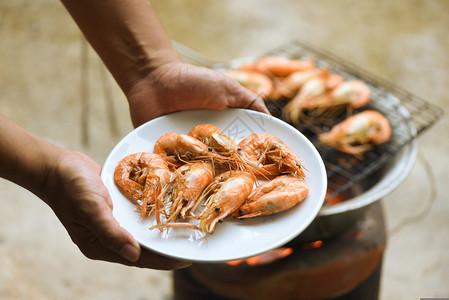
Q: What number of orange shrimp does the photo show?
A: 13